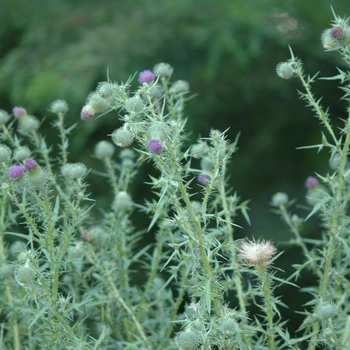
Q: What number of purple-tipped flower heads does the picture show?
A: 9